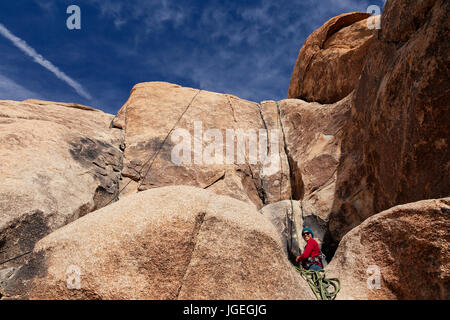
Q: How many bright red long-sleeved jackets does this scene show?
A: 1